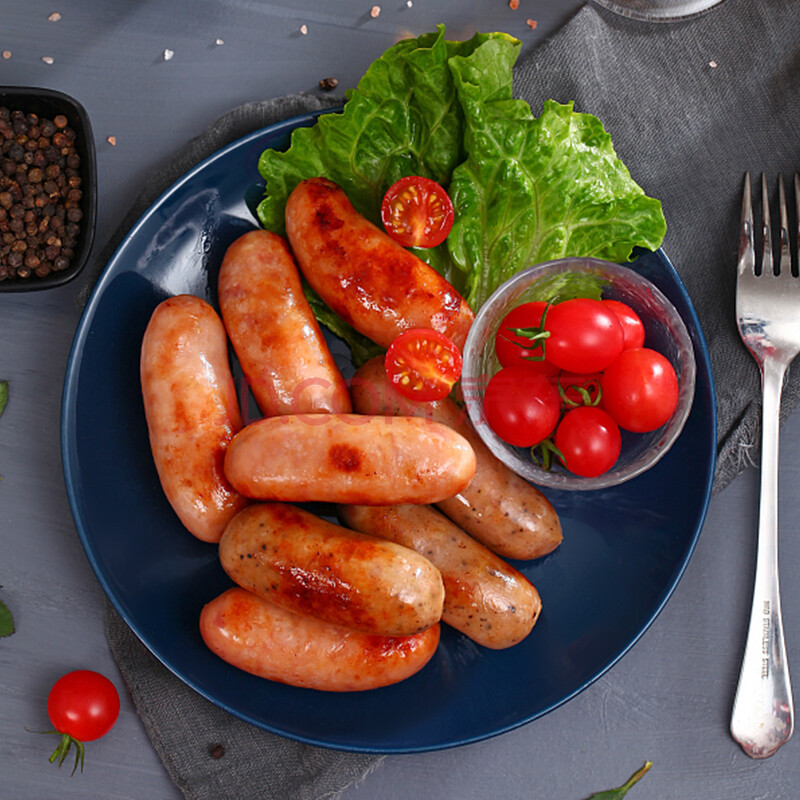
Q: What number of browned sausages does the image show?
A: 8